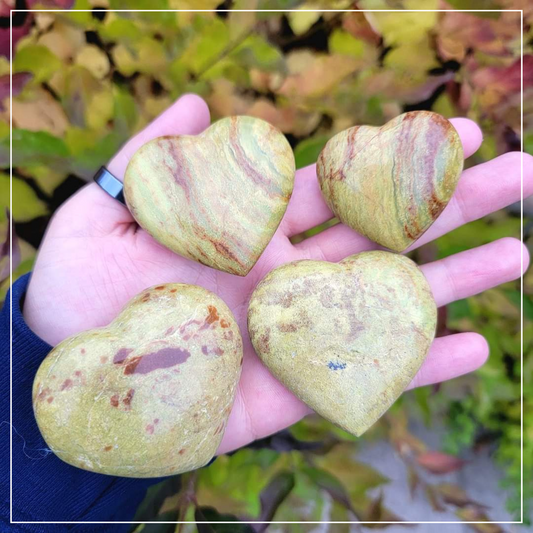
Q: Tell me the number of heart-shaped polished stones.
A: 4